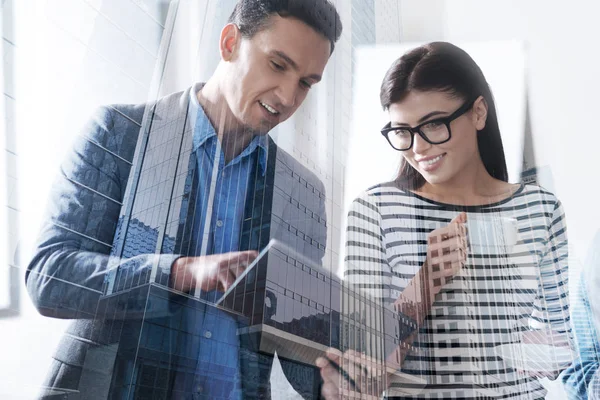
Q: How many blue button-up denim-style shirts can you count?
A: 1